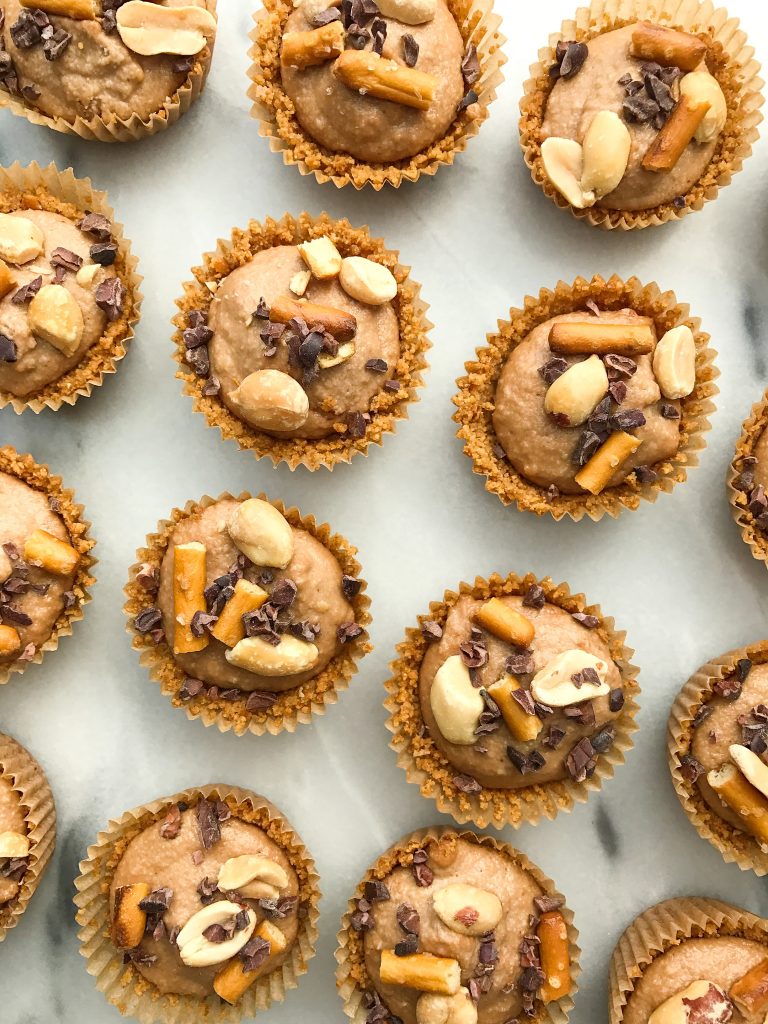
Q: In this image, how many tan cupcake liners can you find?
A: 15